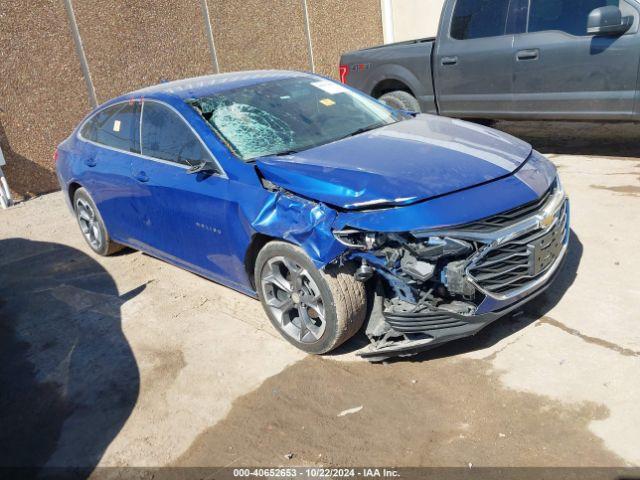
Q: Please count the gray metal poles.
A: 3